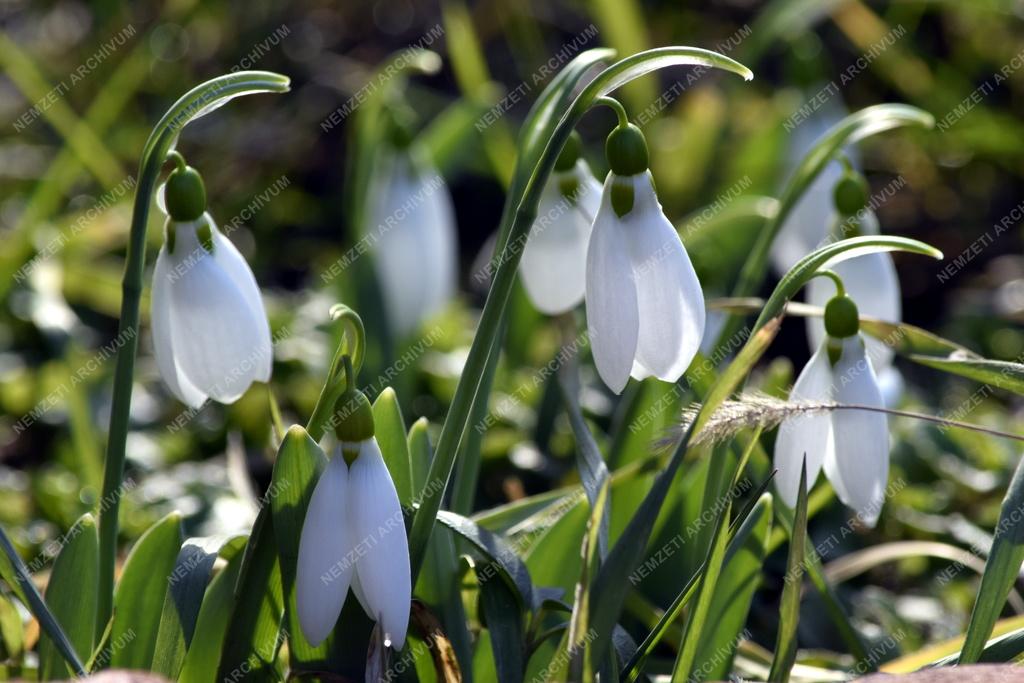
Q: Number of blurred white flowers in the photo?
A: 4